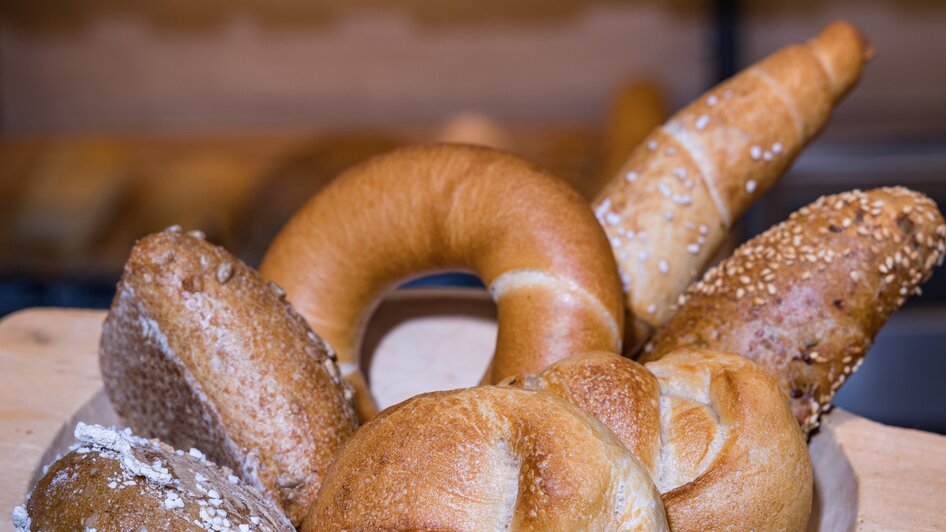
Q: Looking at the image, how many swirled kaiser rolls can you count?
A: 2